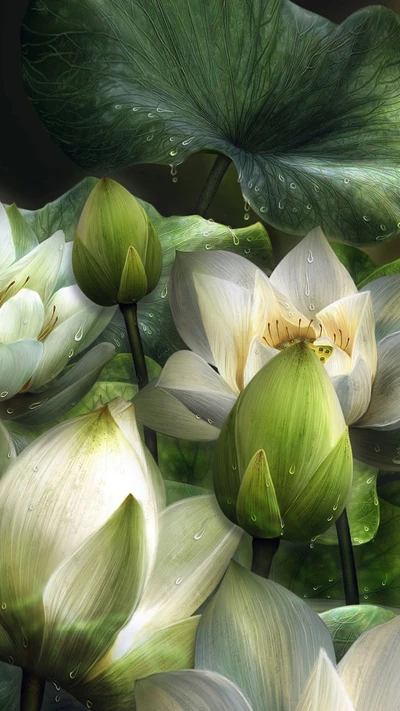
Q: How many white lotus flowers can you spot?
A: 4